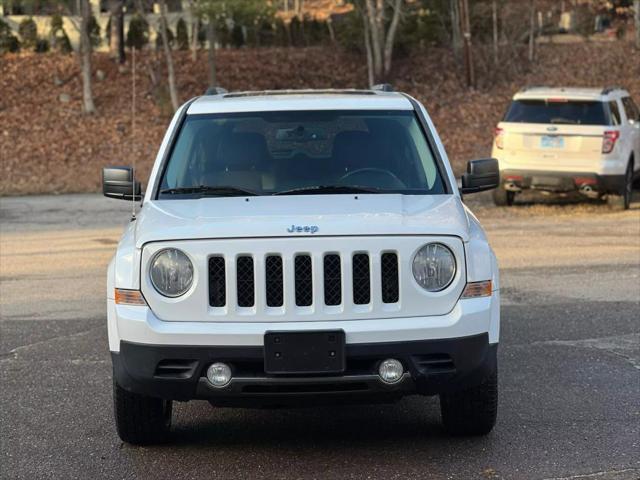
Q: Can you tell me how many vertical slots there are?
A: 7